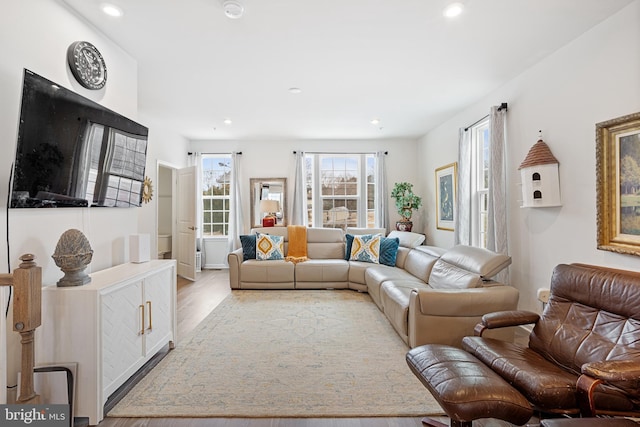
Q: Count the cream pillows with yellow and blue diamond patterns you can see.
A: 2